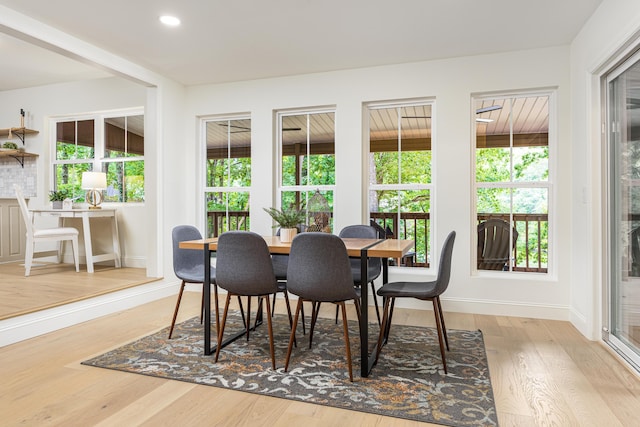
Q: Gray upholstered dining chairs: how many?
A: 6